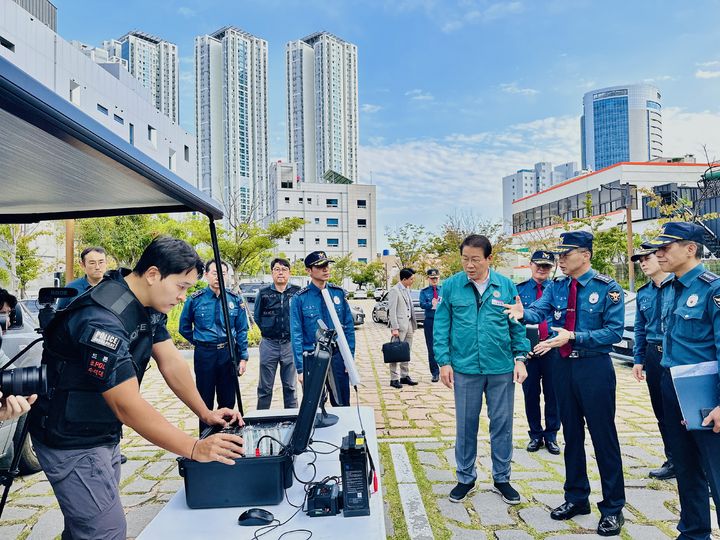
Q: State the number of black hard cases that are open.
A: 1